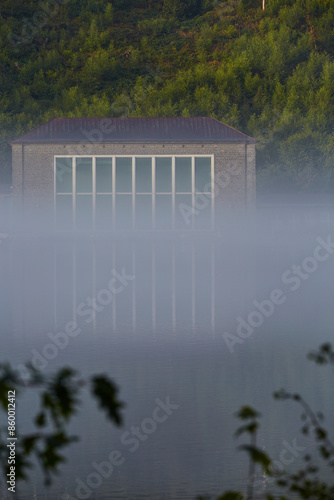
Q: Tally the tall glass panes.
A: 8